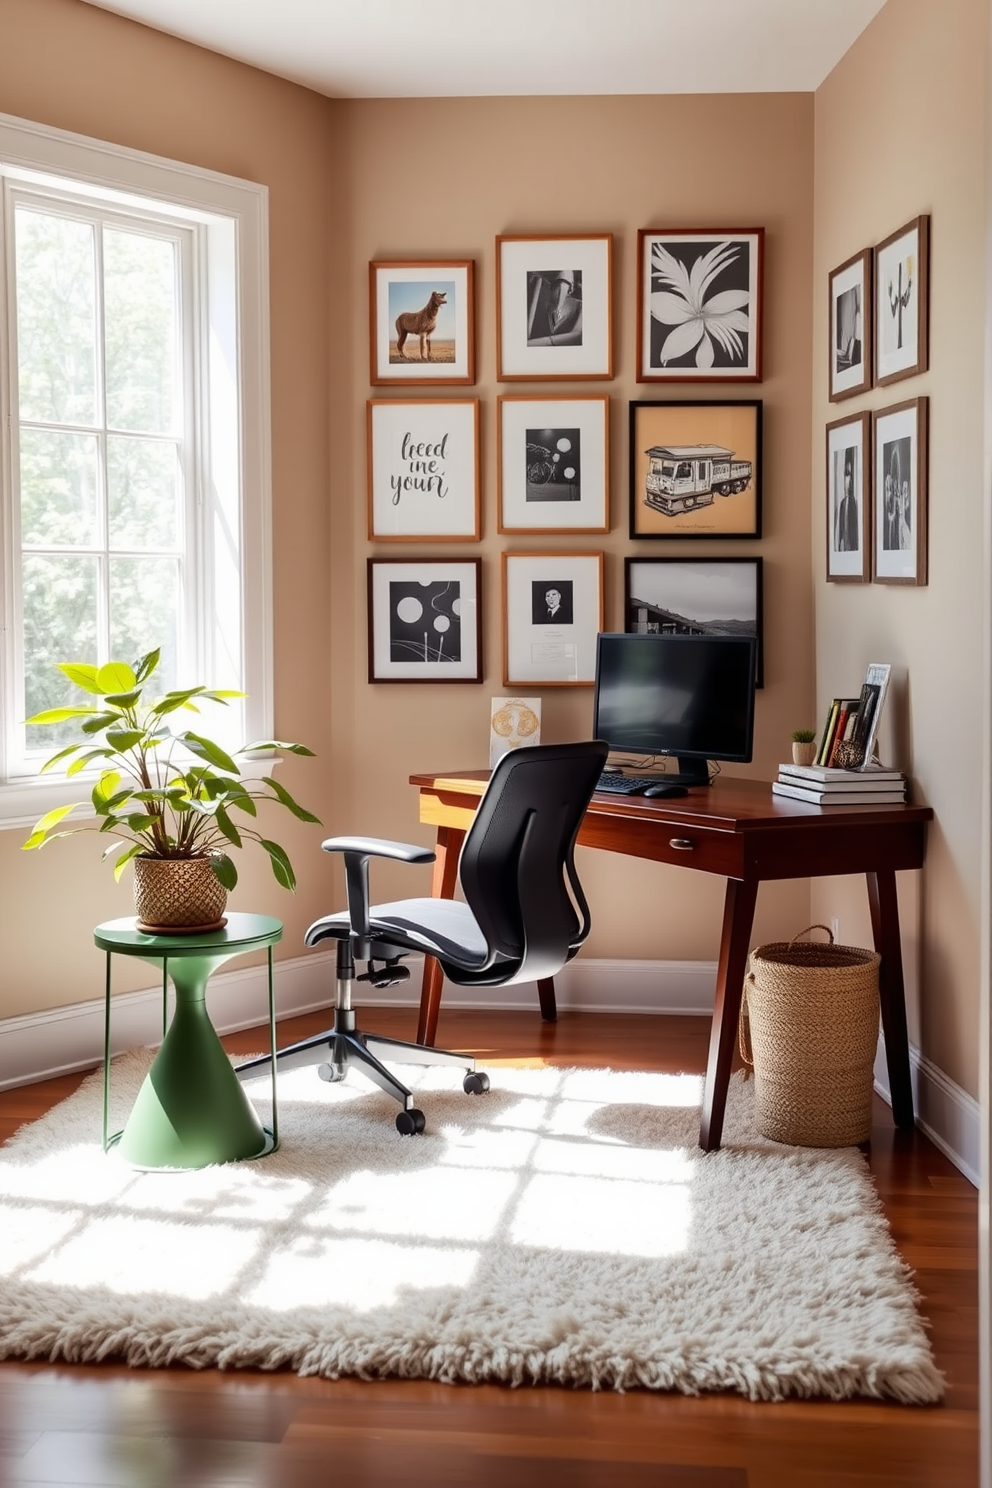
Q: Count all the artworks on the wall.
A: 13